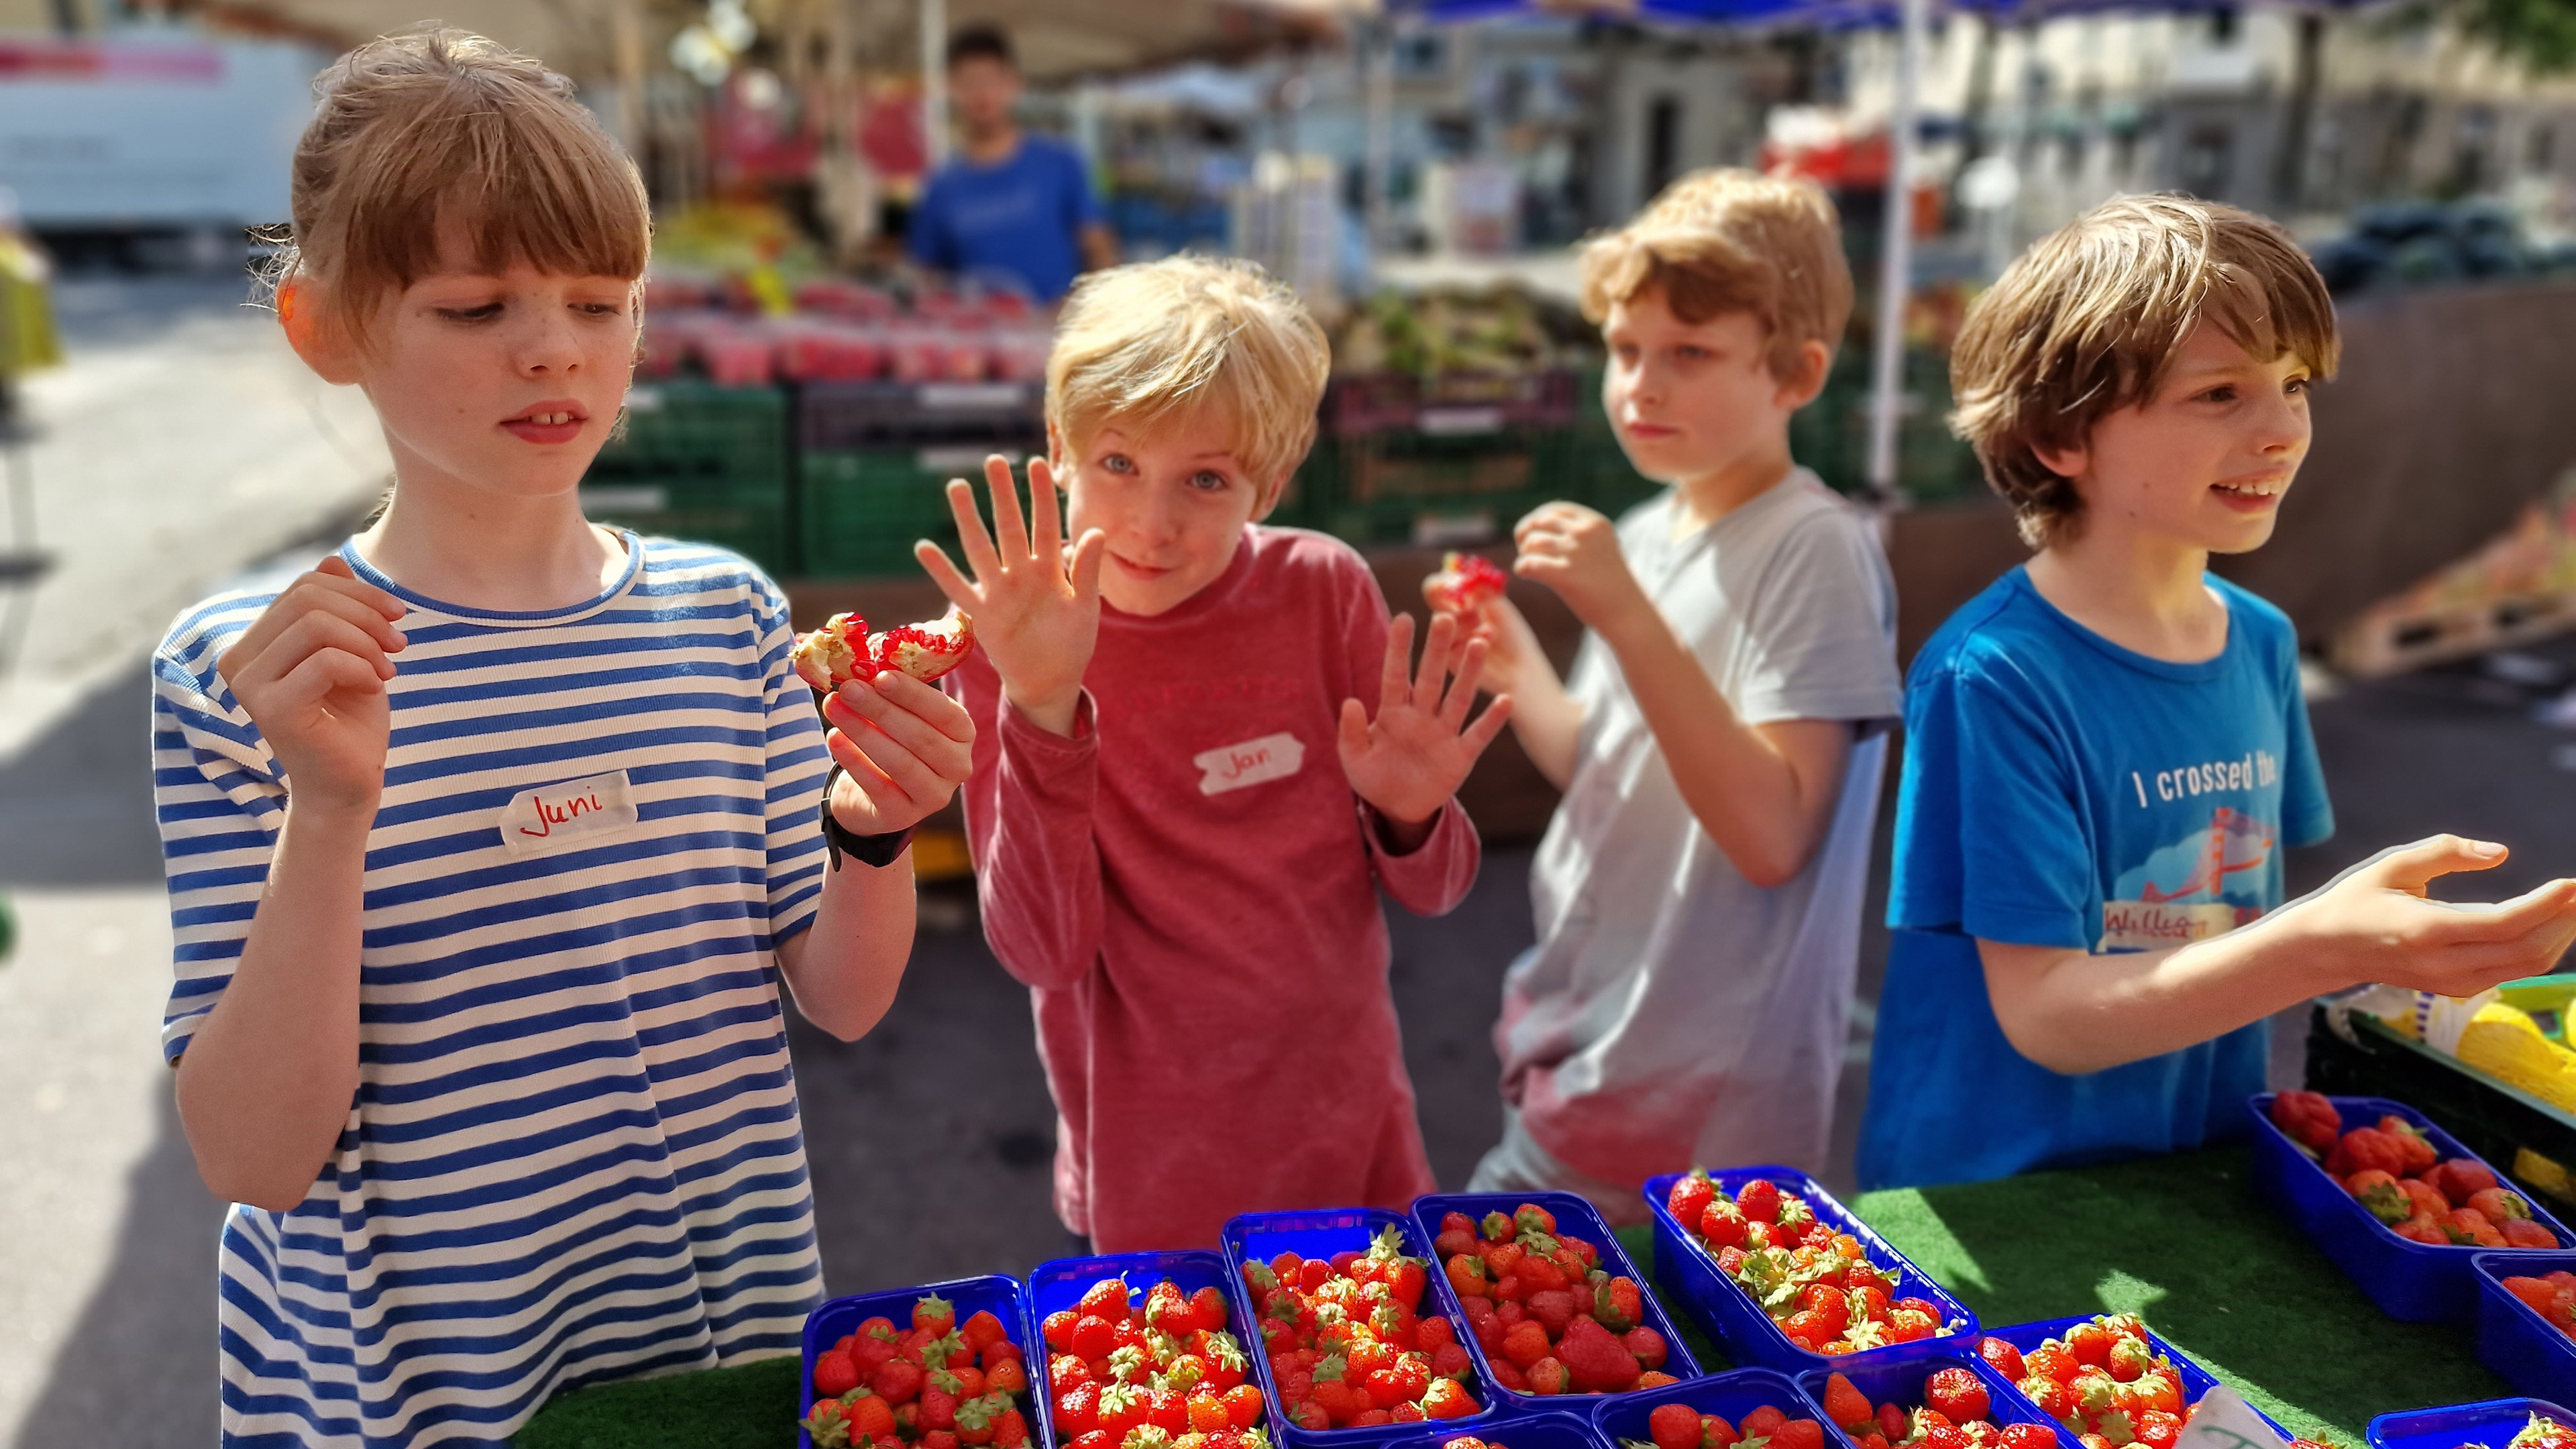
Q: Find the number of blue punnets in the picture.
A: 12